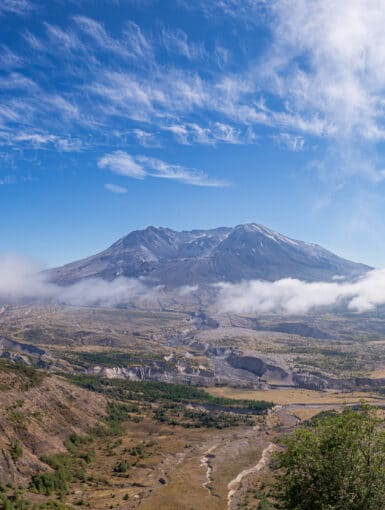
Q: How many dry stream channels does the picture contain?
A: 2